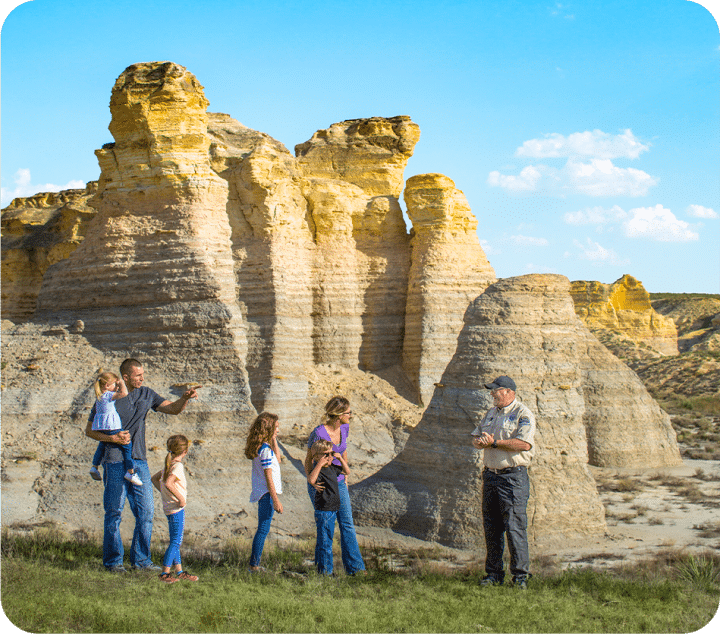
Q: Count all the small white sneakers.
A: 2